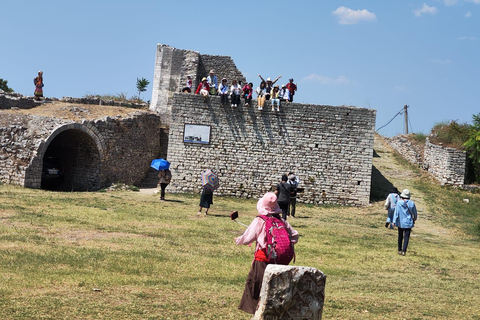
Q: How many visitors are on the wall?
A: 11